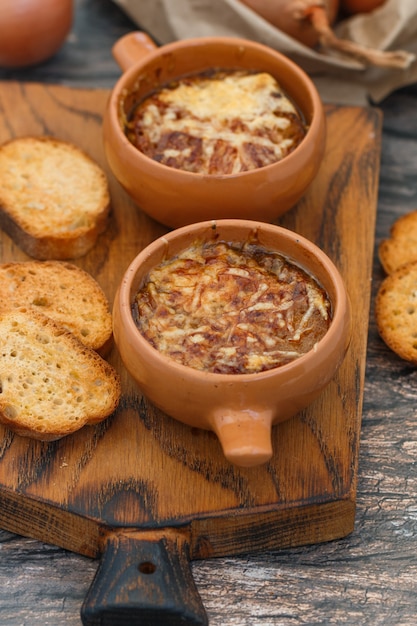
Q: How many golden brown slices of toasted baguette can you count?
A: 5